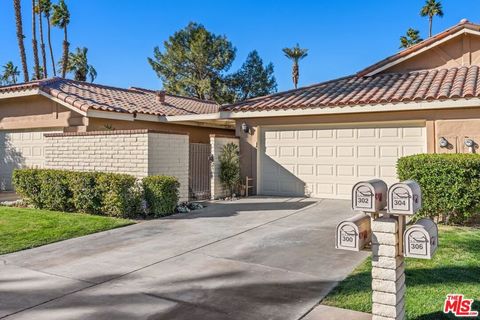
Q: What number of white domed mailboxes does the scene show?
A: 4